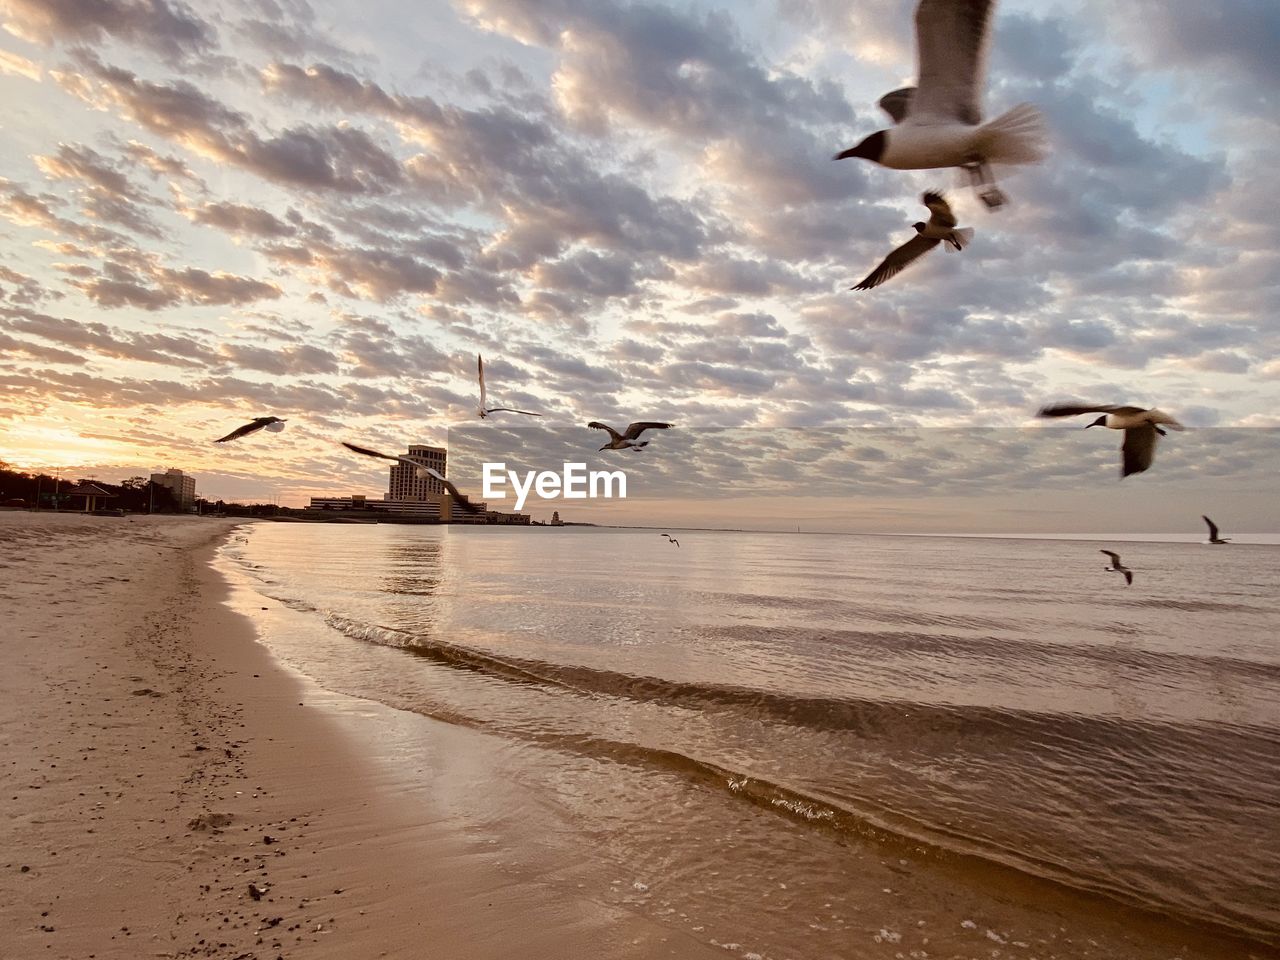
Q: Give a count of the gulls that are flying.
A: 10